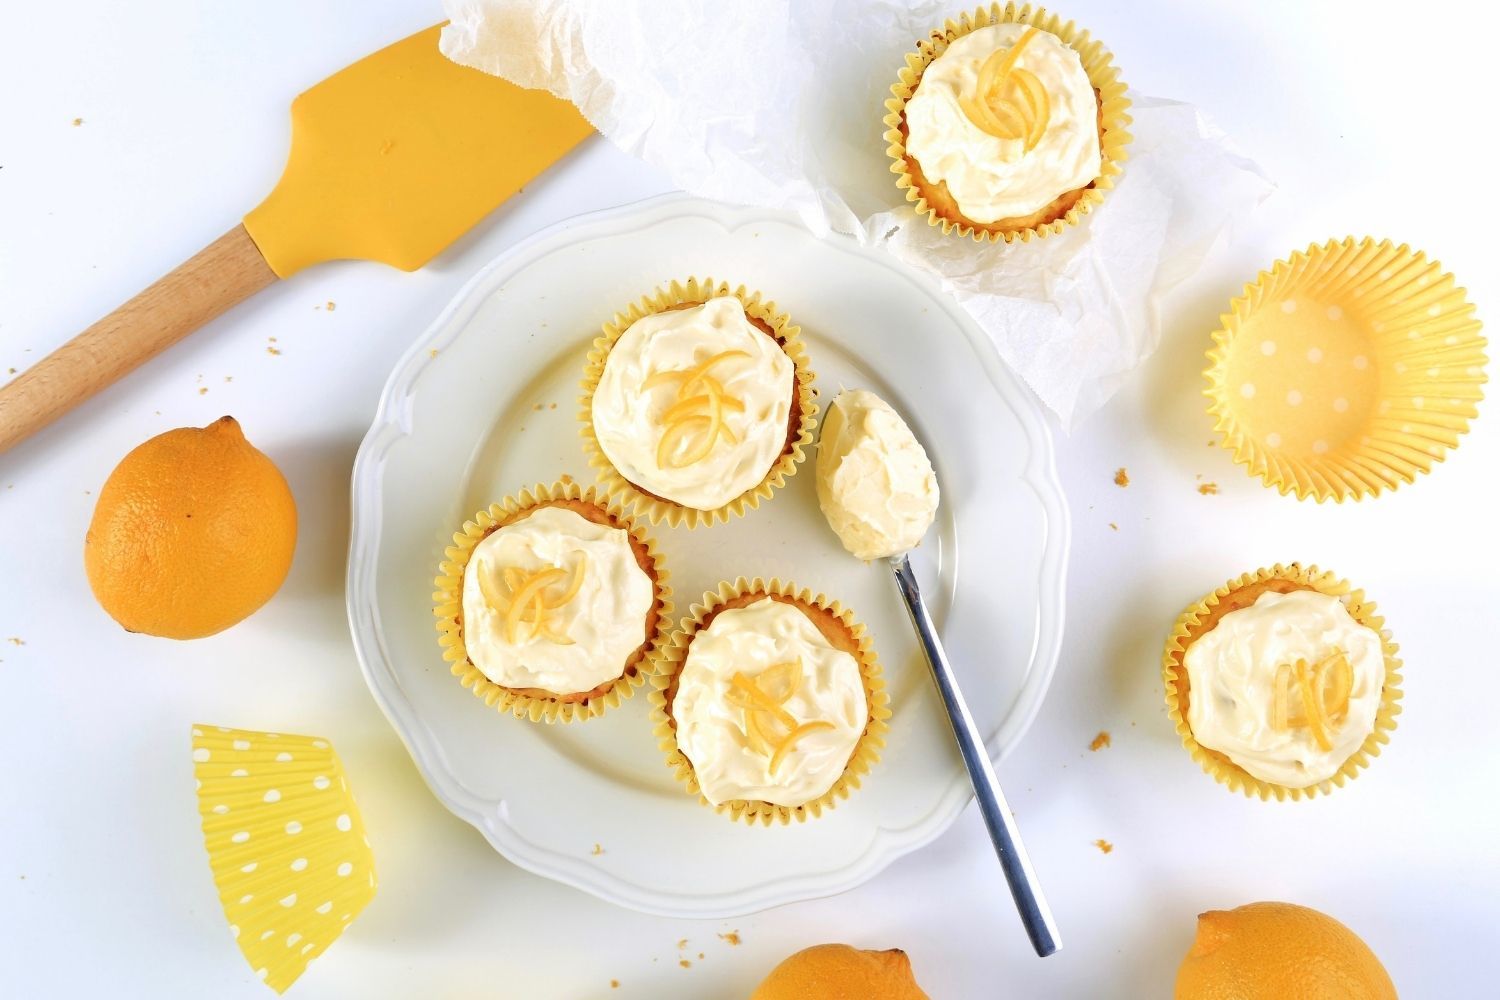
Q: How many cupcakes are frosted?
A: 5